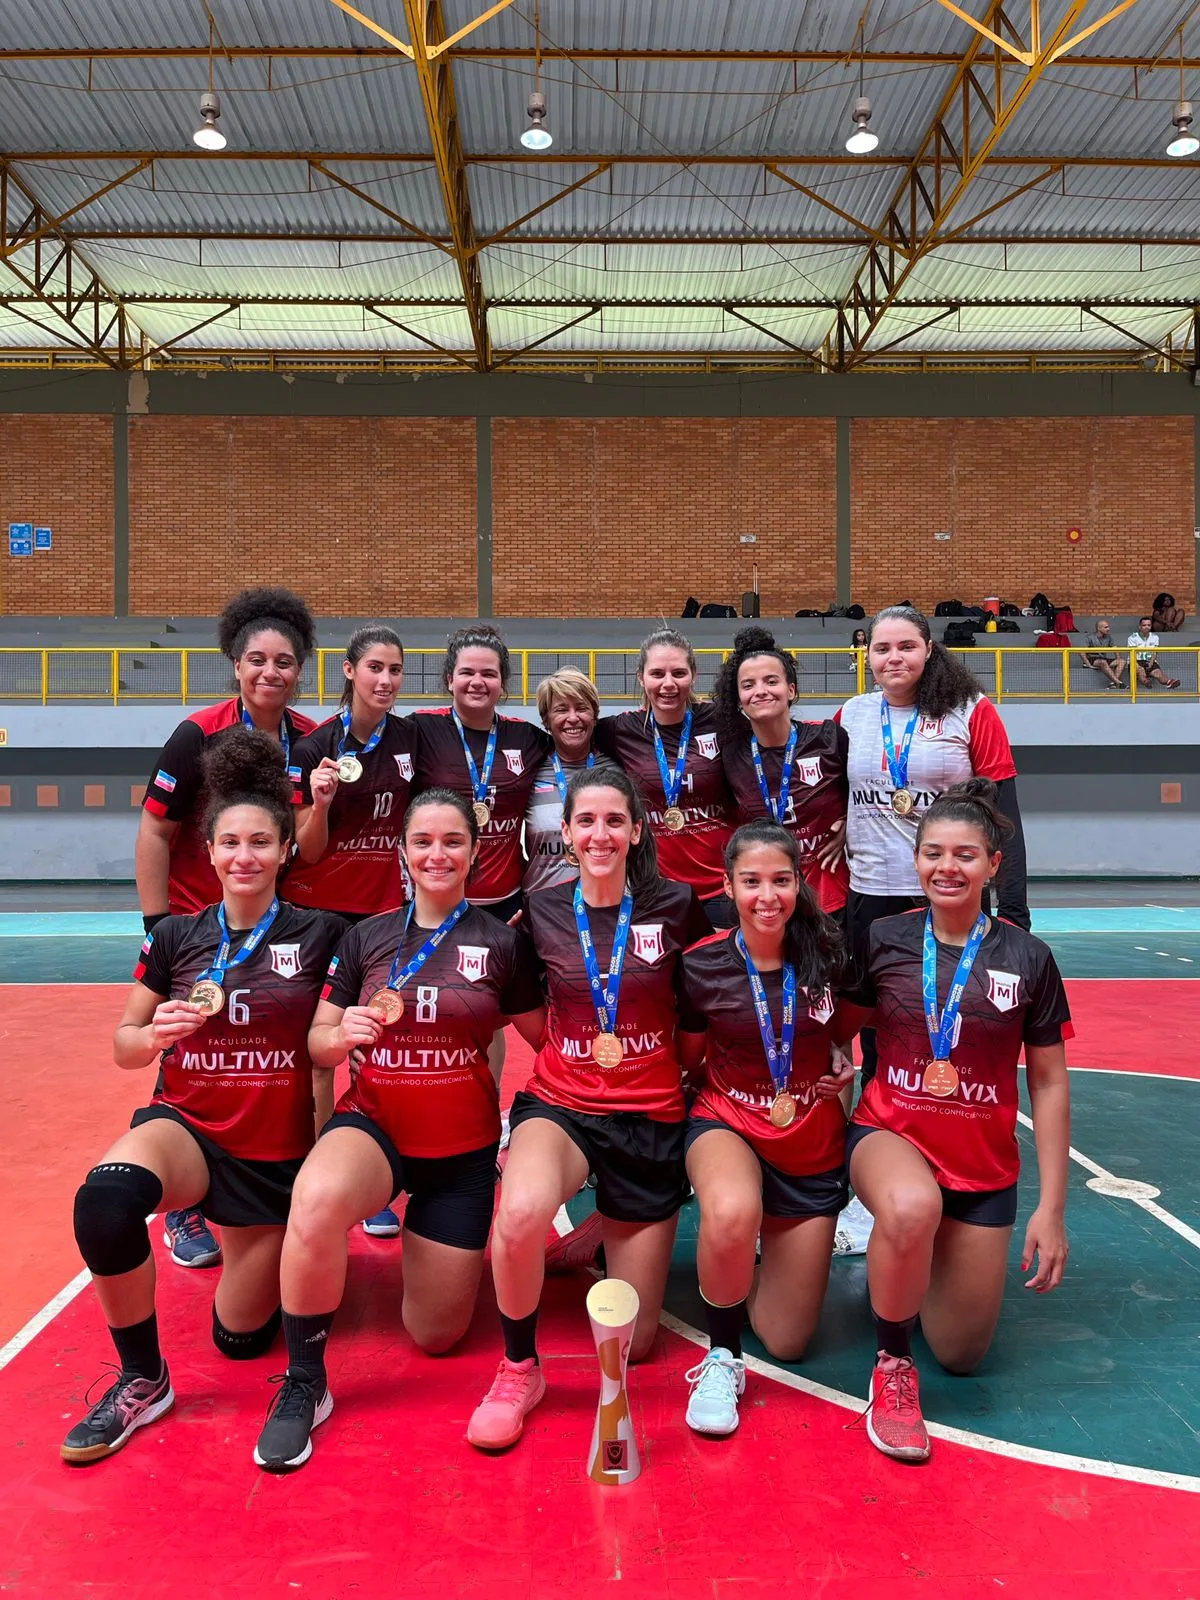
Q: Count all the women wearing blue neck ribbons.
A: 12